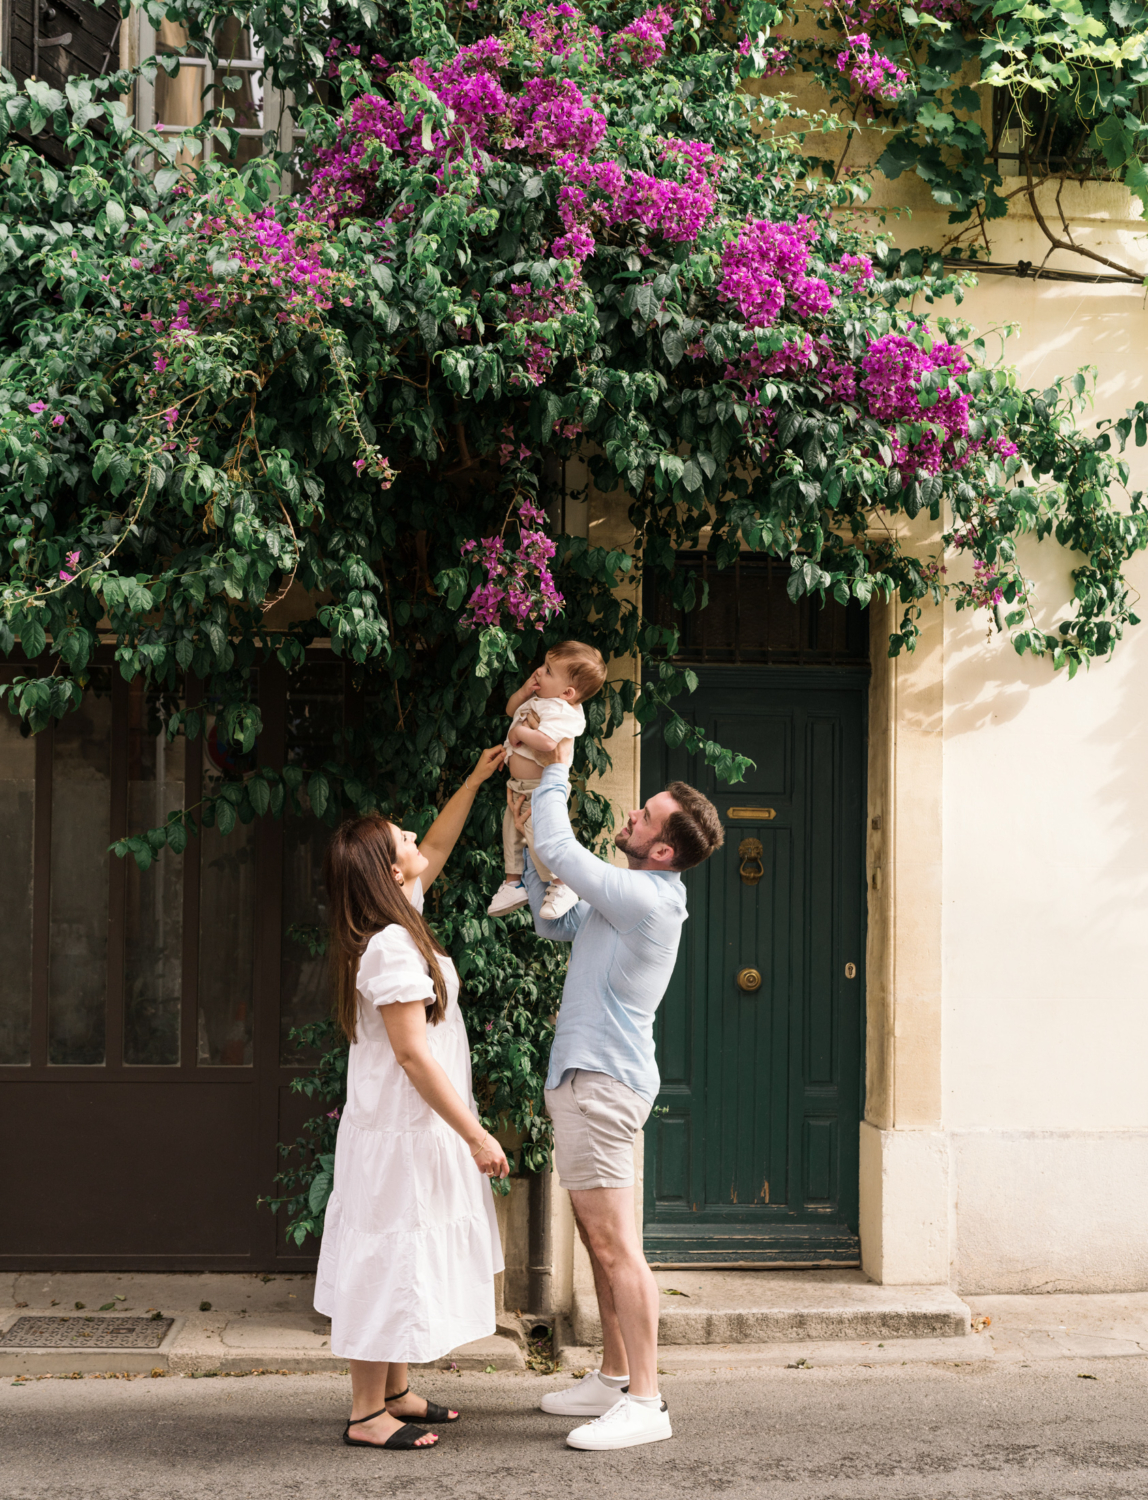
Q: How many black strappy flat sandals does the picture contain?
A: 2